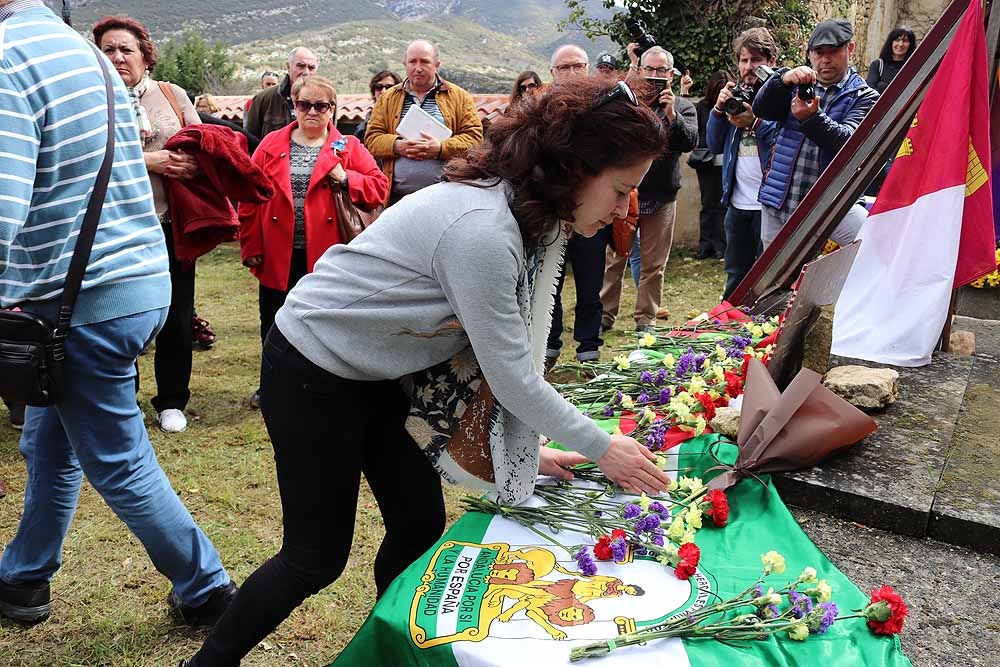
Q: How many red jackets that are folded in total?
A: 1